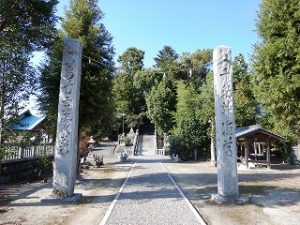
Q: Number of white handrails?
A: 2